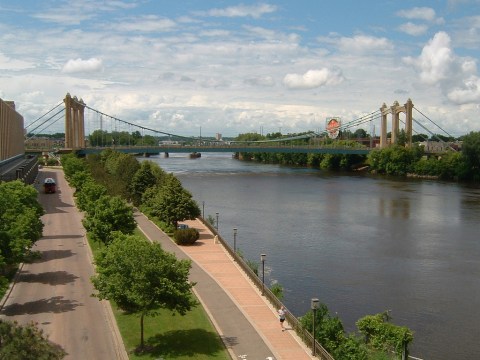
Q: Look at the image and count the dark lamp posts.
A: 5